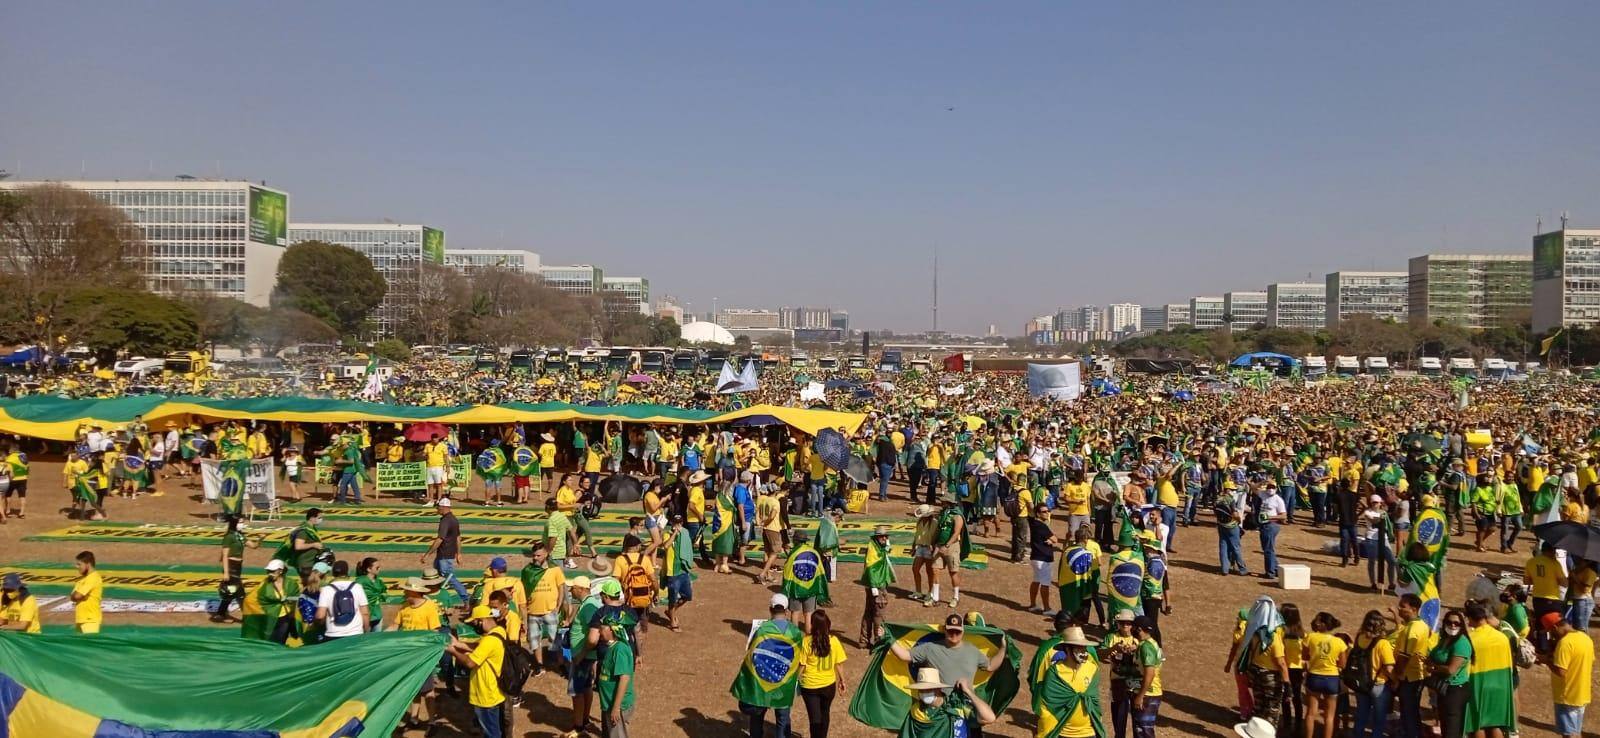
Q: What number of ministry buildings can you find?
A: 12